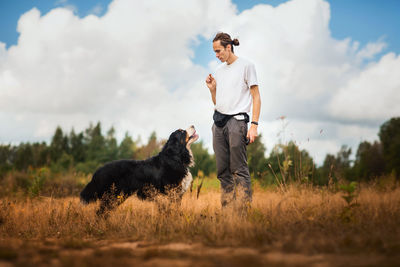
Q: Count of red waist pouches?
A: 0